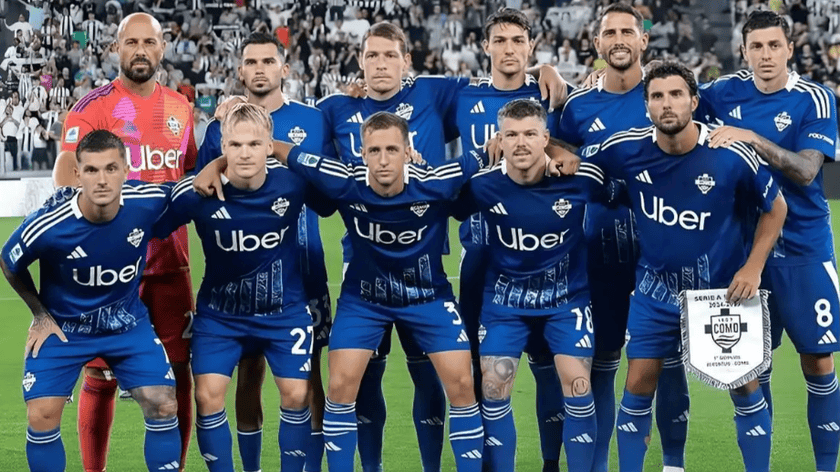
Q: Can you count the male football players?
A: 11